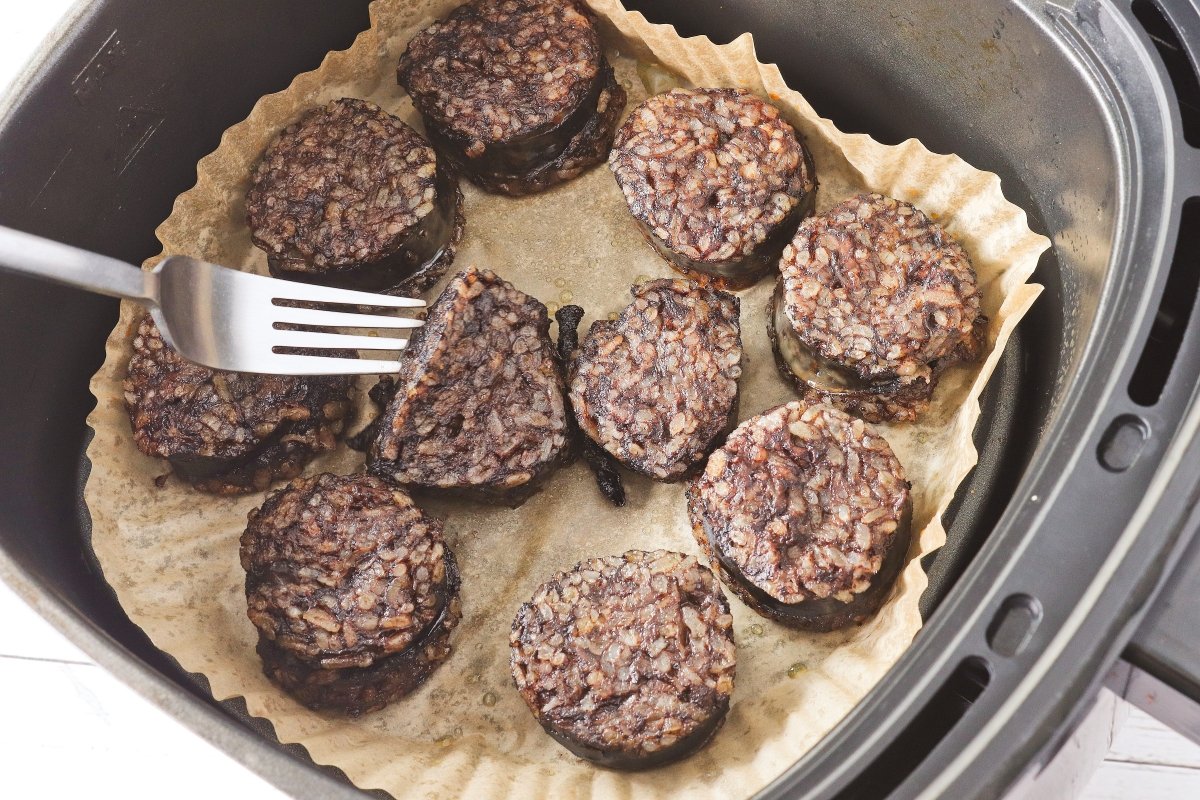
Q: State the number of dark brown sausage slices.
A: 10